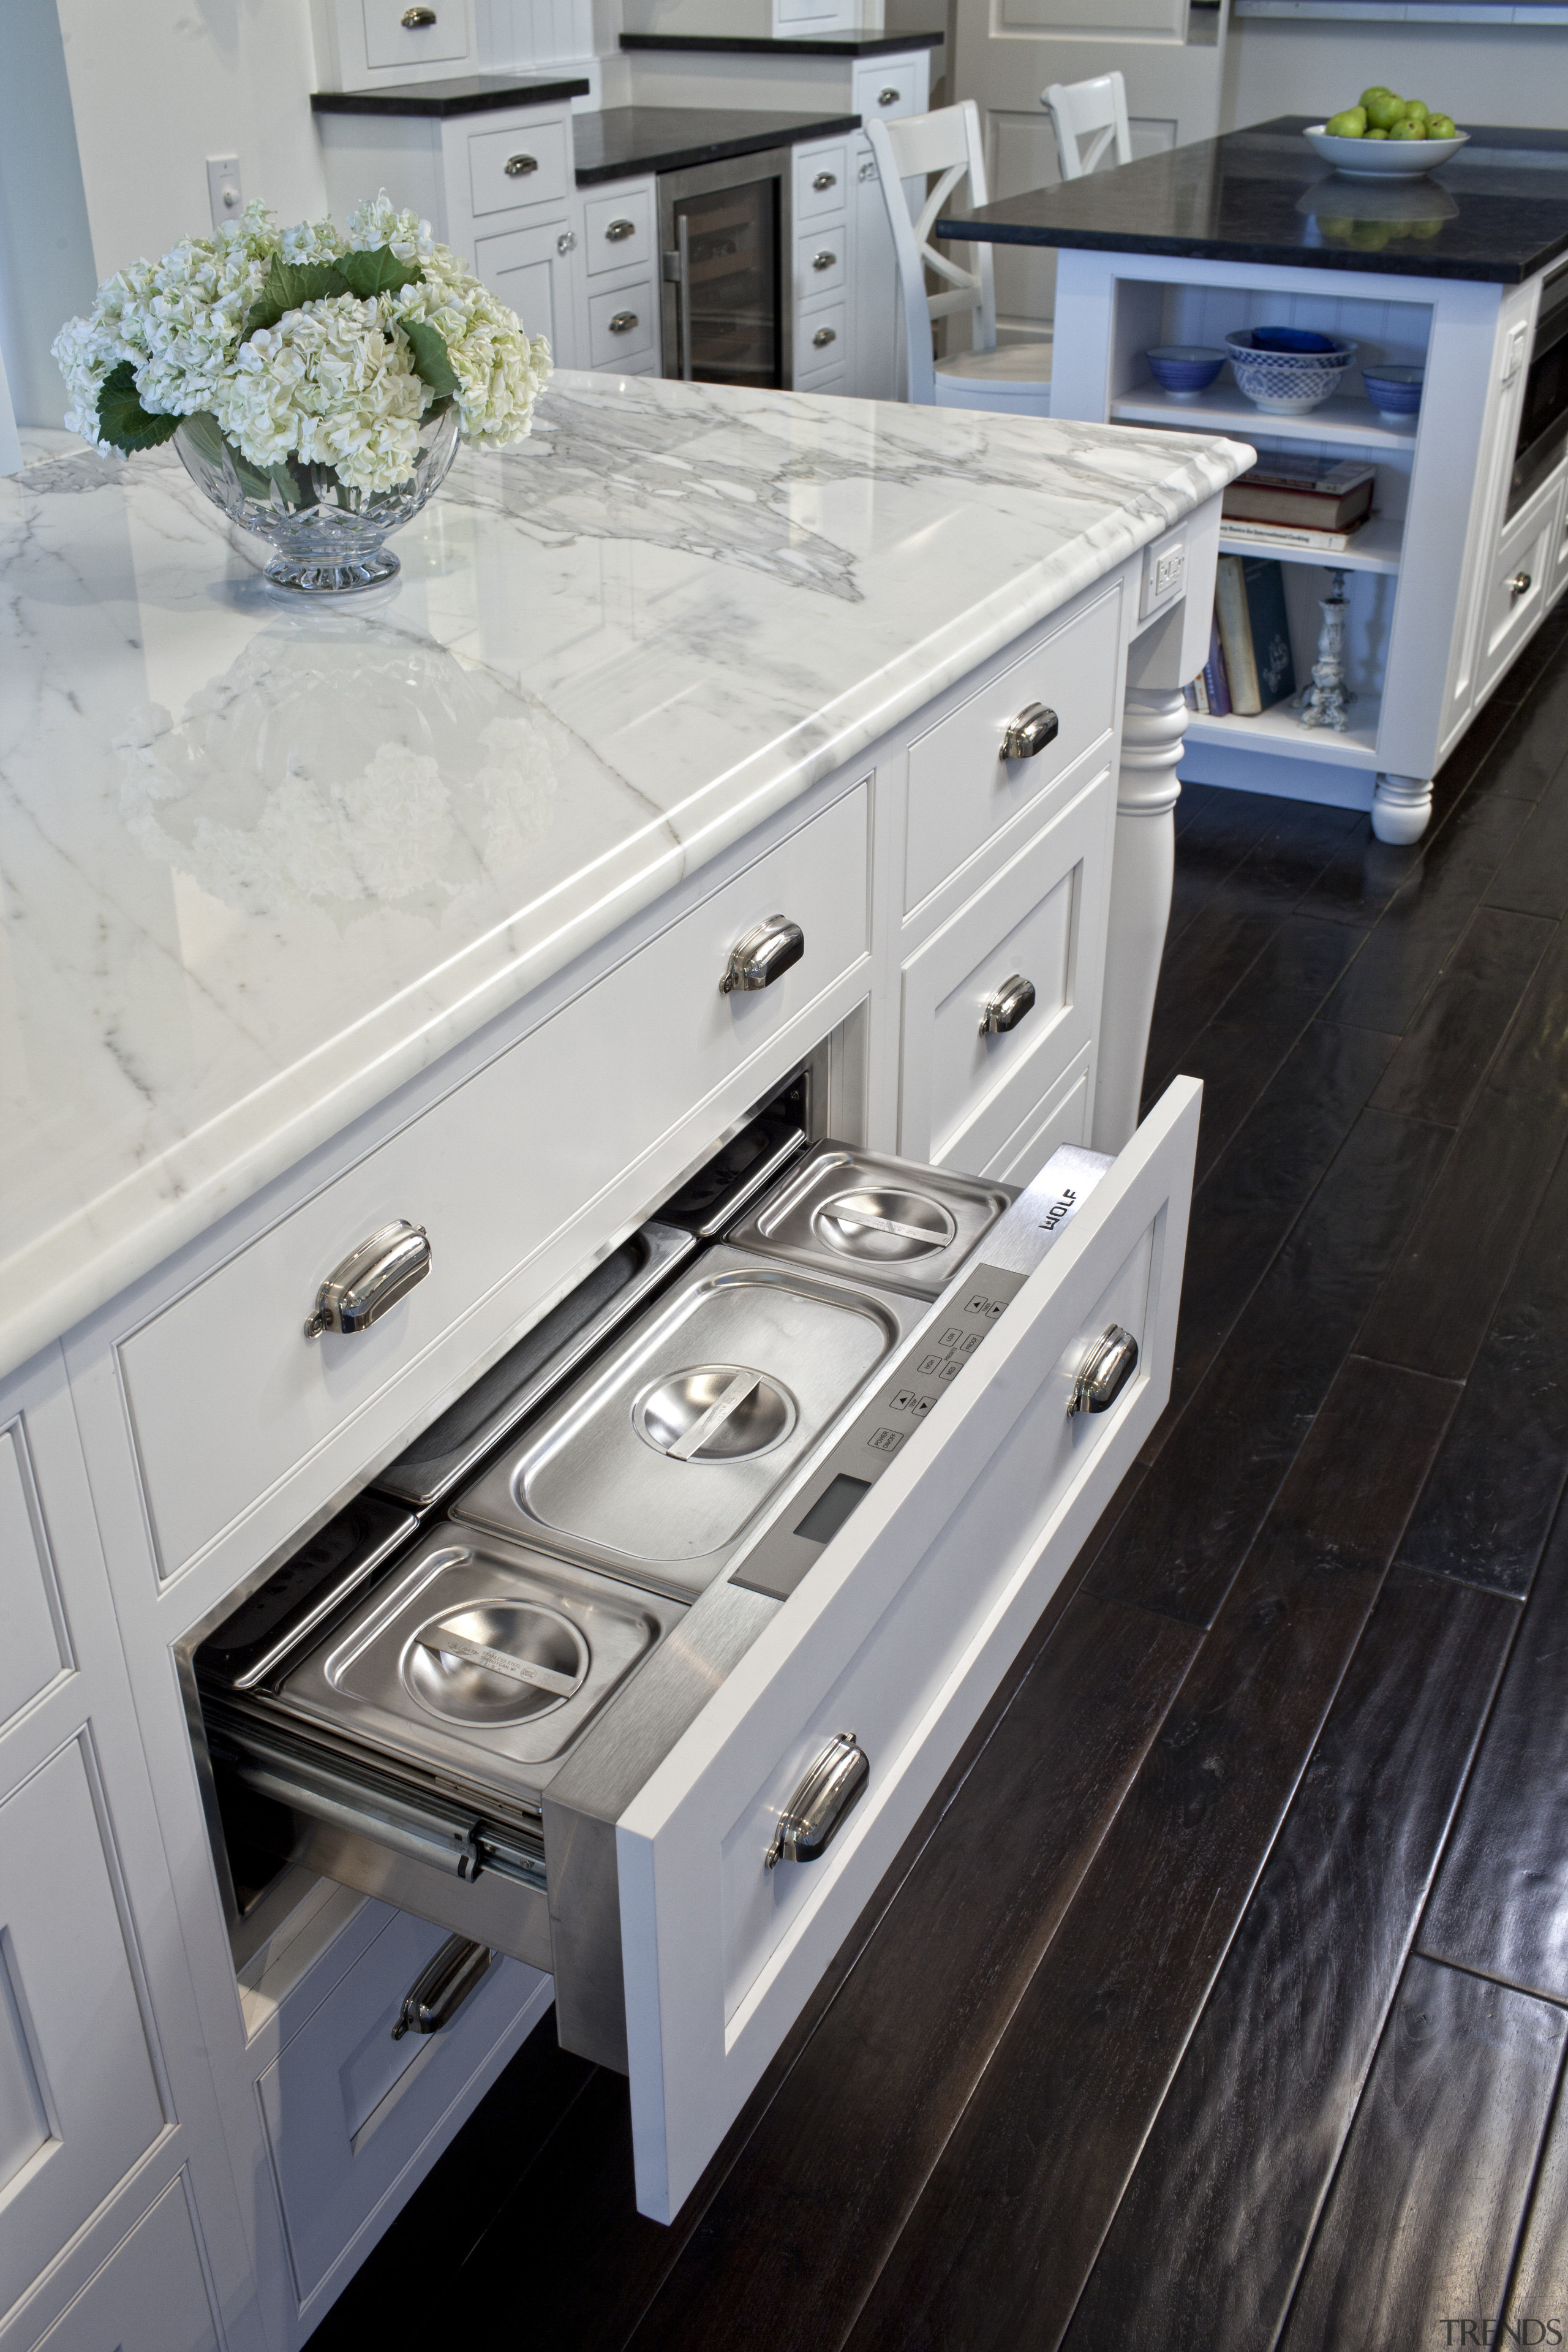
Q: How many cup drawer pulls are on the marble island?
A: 7